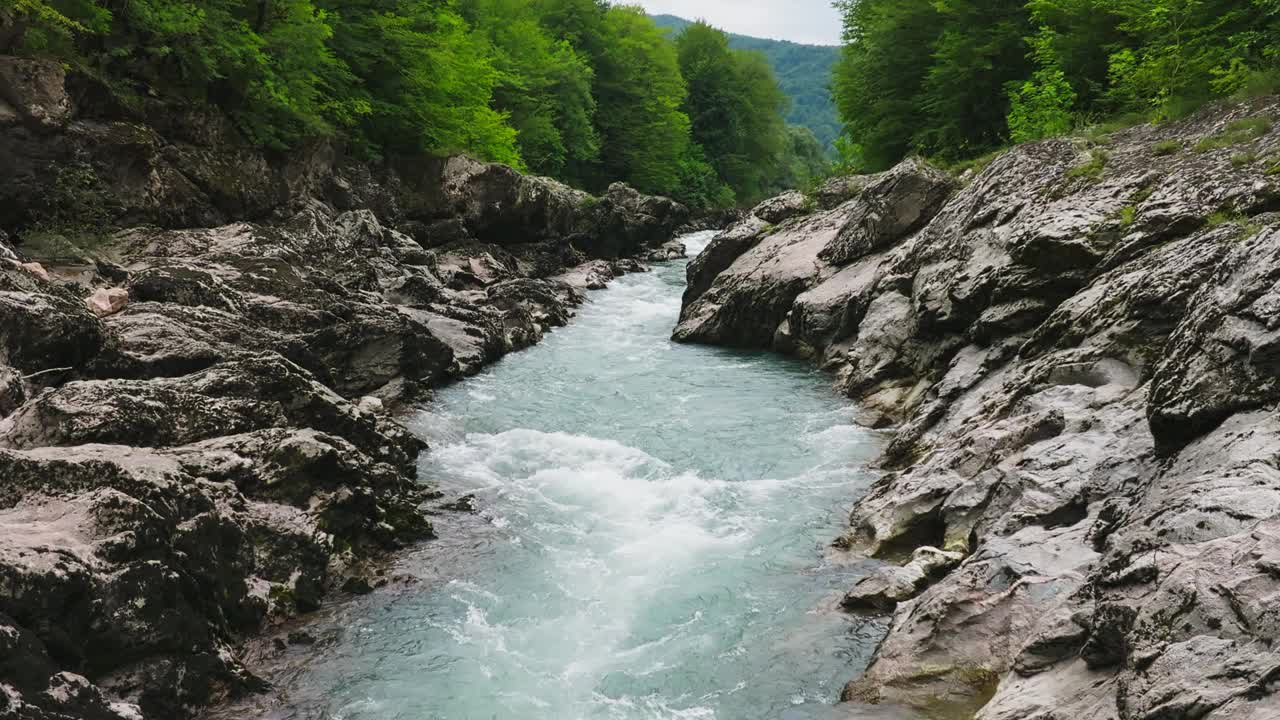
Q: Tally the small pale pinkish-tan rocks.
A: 2